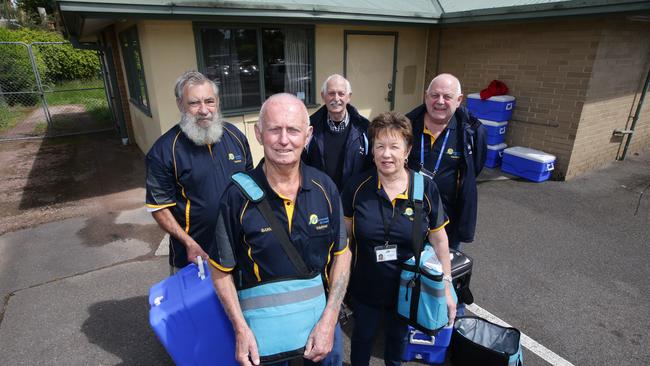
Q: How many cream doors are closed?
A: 1